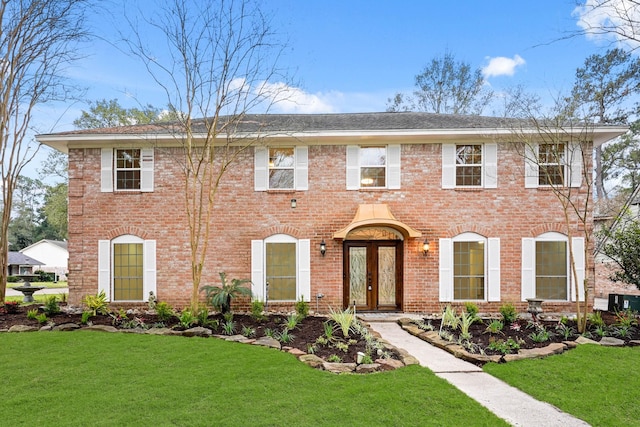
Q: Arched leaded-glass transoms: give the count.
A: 1